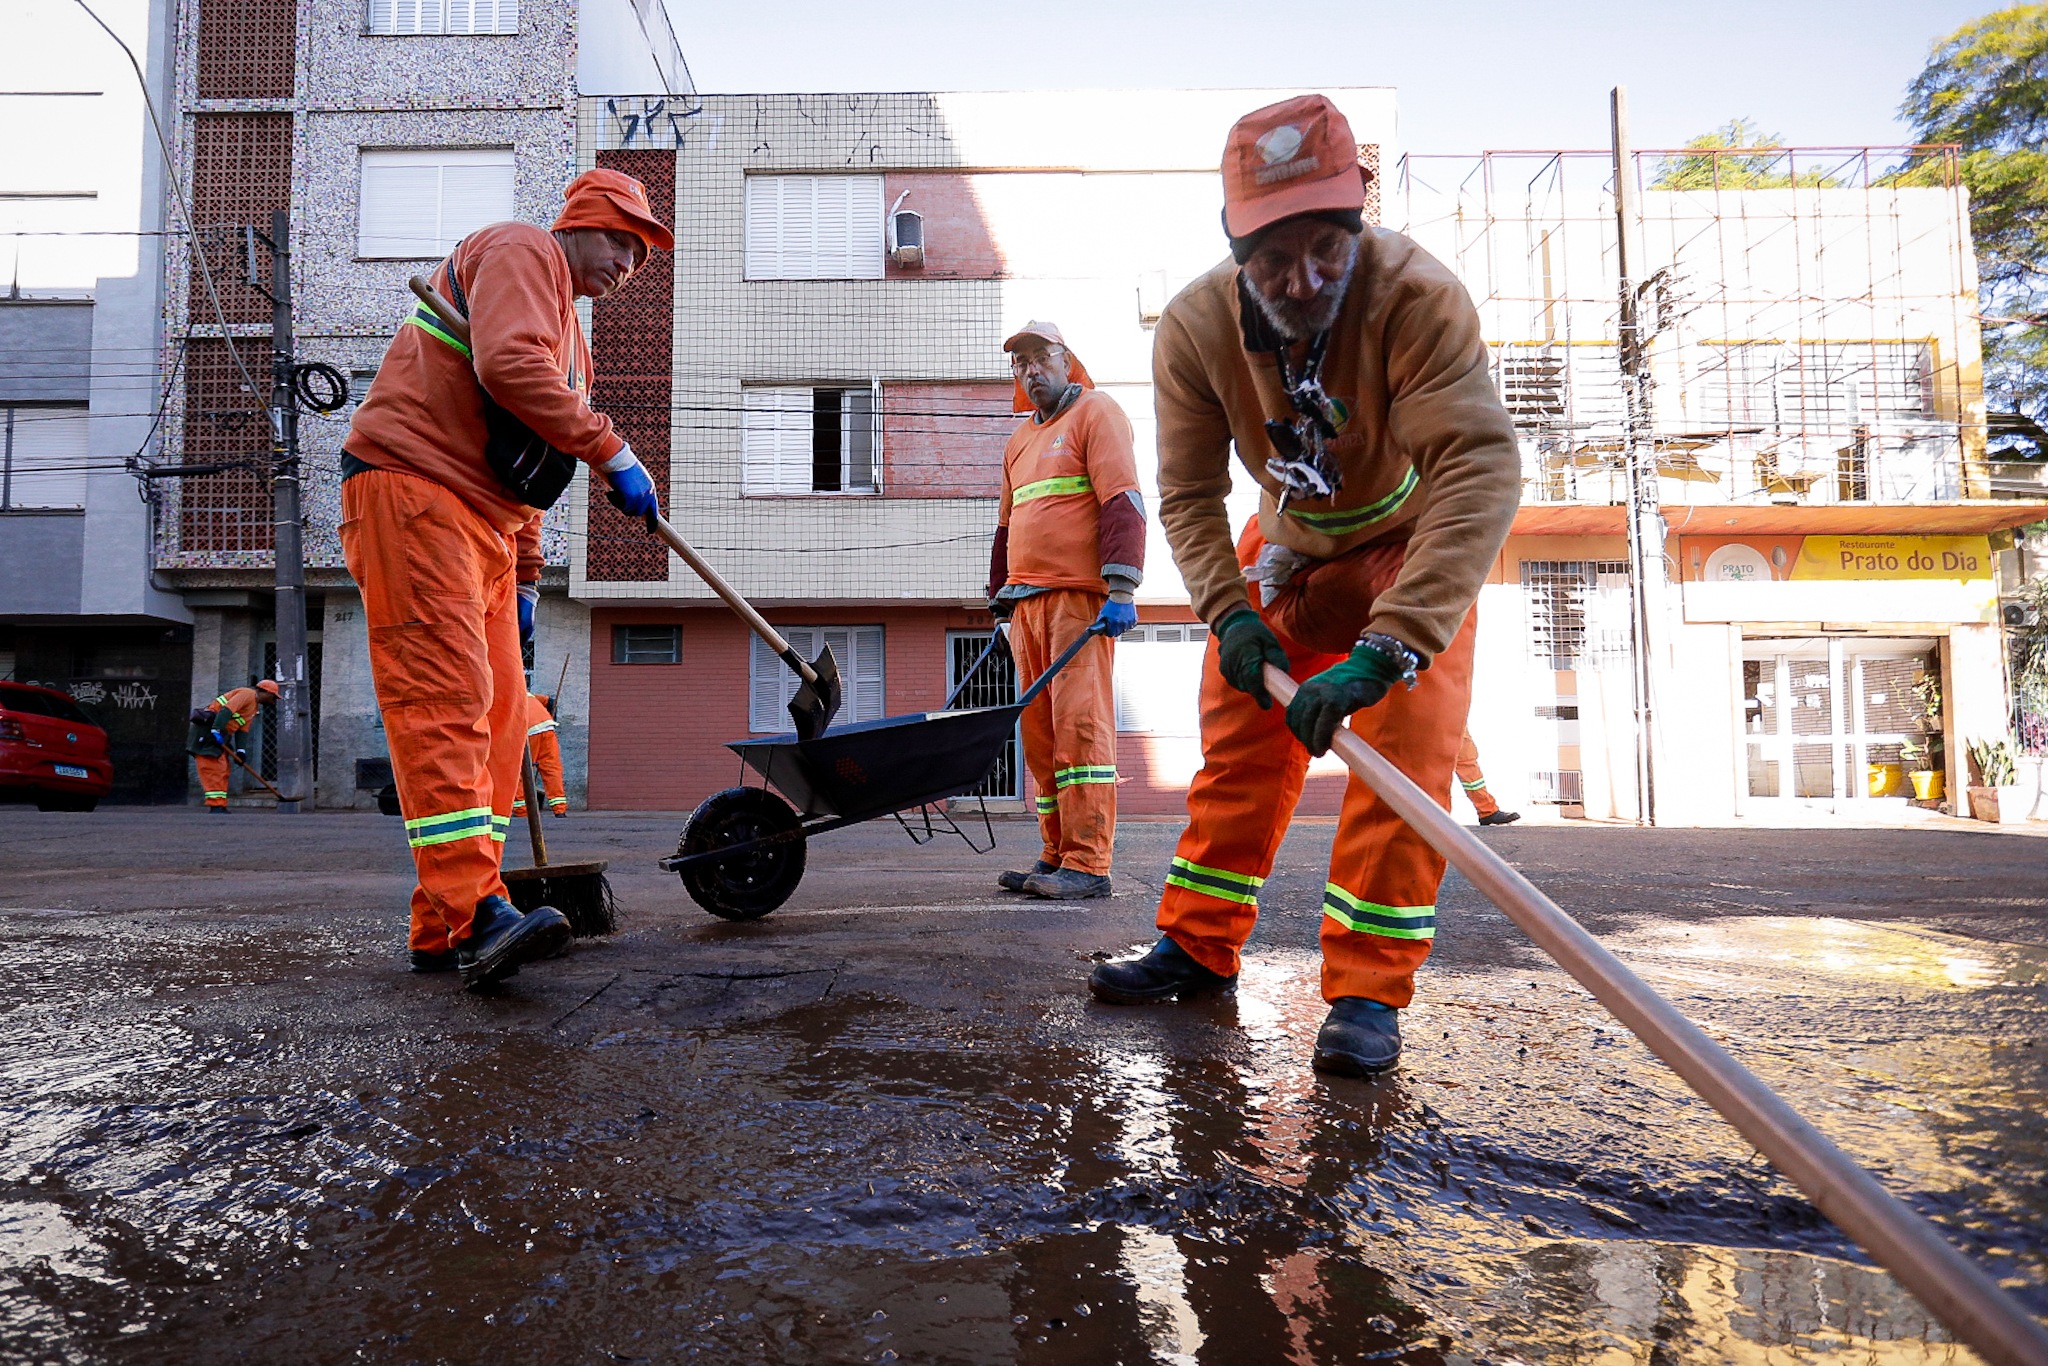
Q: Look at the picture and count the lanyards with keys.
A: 1